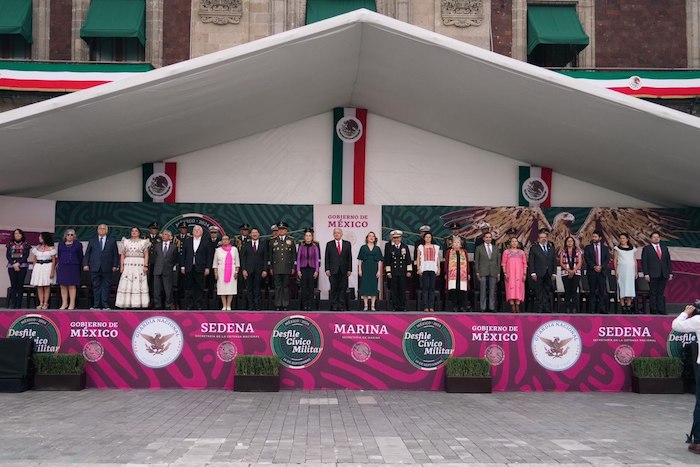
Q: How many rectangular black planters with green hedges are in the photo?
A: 4